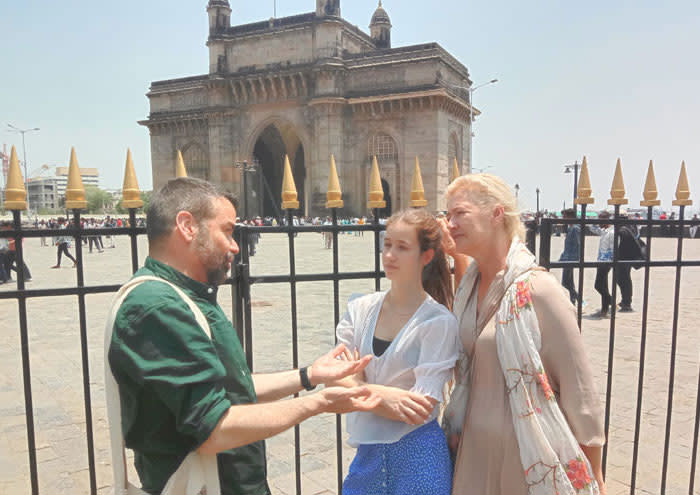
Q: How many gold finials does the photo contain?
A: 13